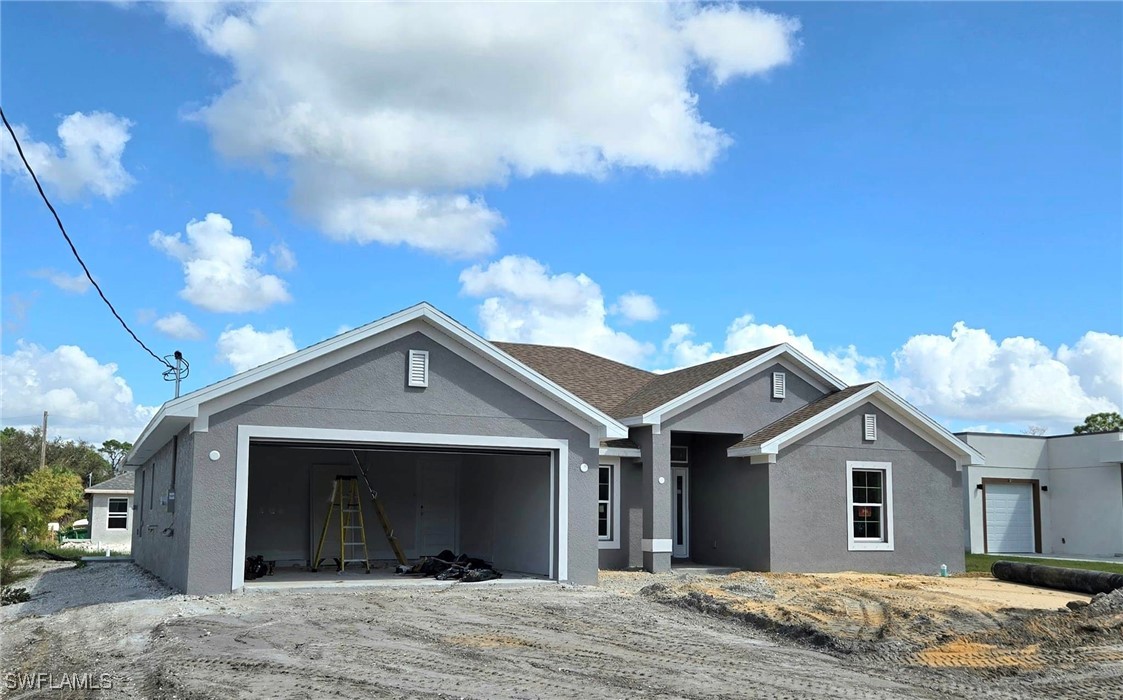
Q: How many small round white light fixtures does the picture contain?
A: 3